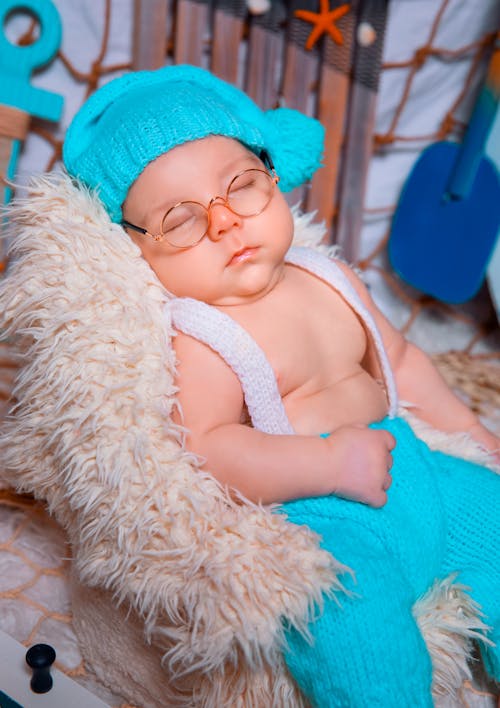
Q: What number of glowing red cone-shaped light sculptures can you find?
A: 0